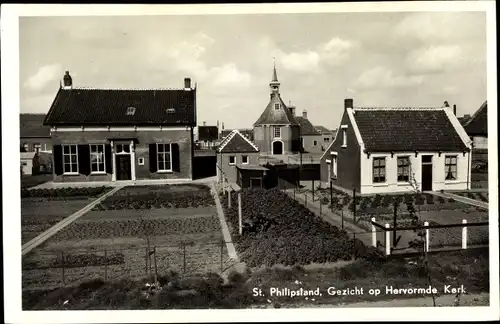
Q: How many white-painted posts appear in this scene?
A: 4